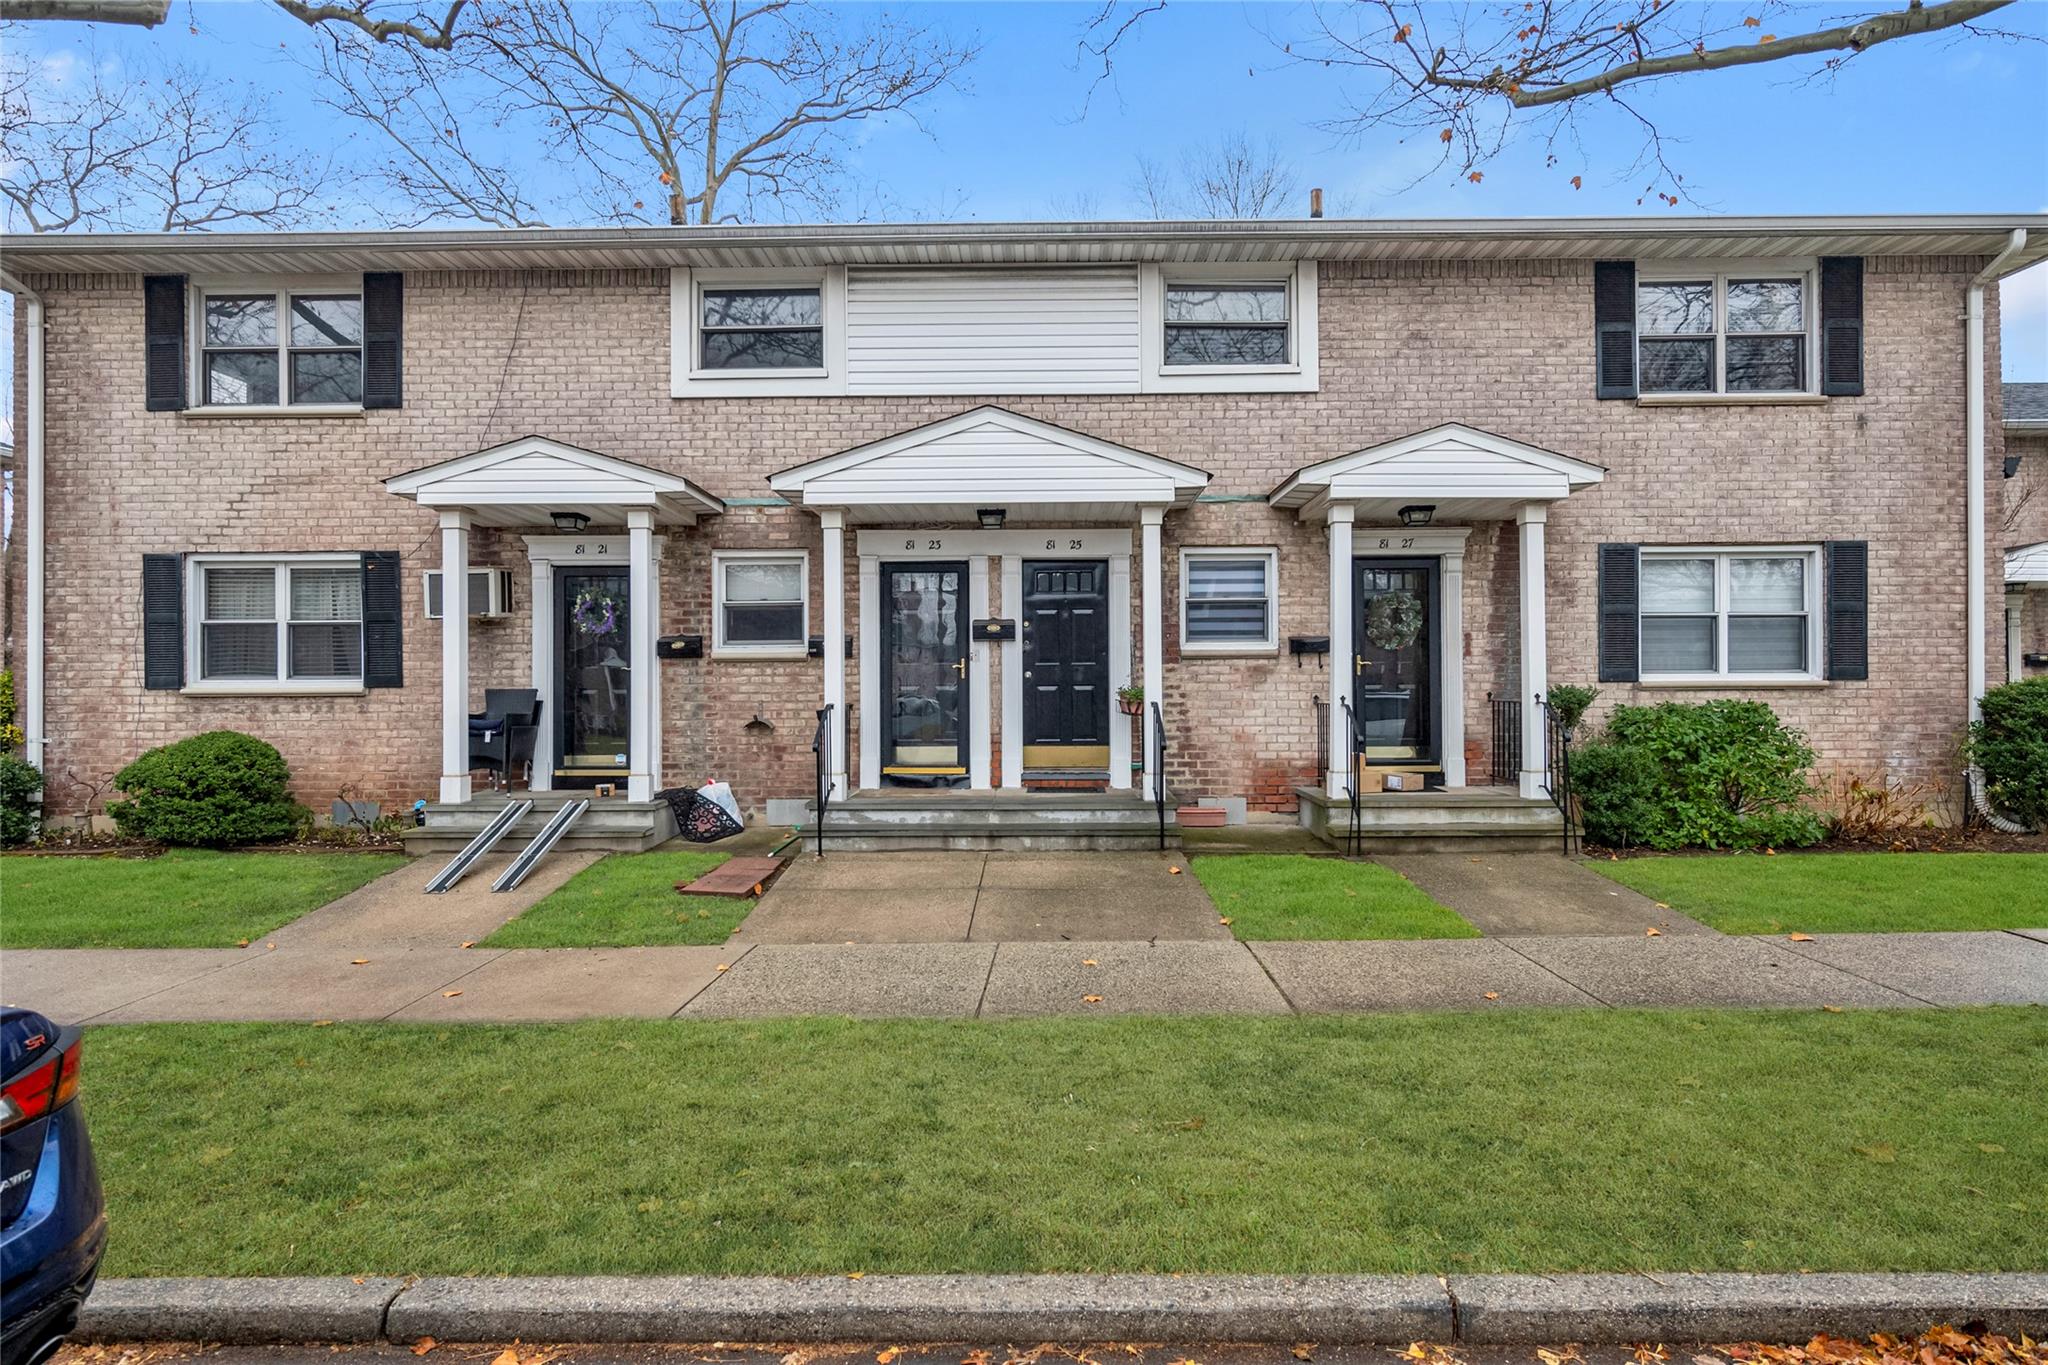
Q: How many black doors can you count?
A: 4